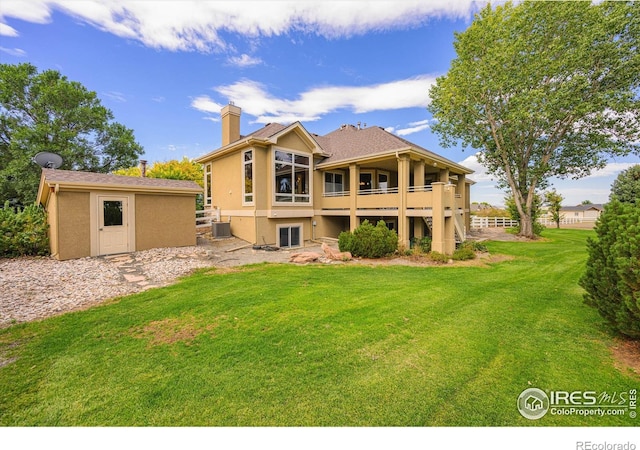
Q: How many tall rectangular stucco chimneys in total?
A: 1